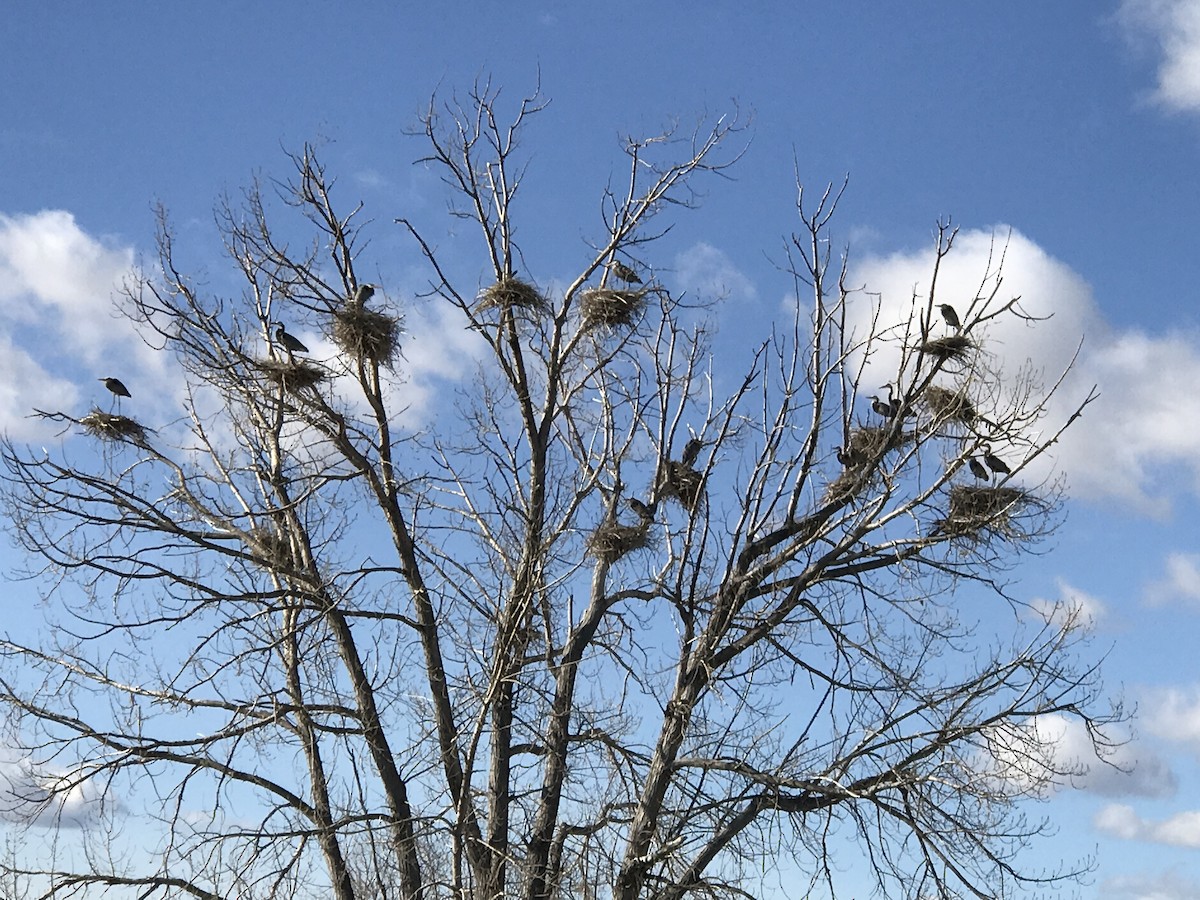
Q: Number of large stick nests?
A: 13